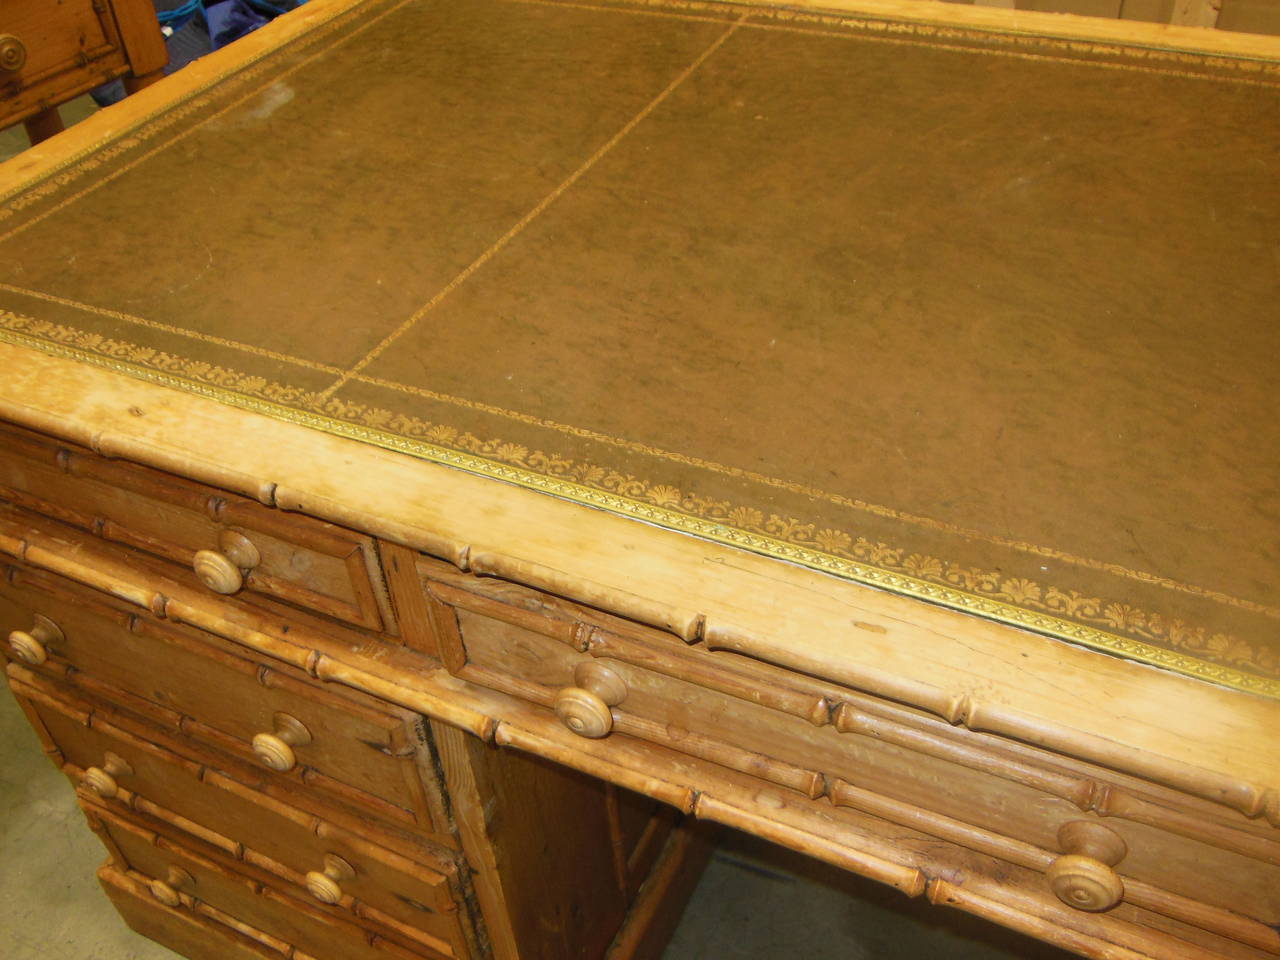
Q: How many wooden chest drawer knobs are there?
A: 9